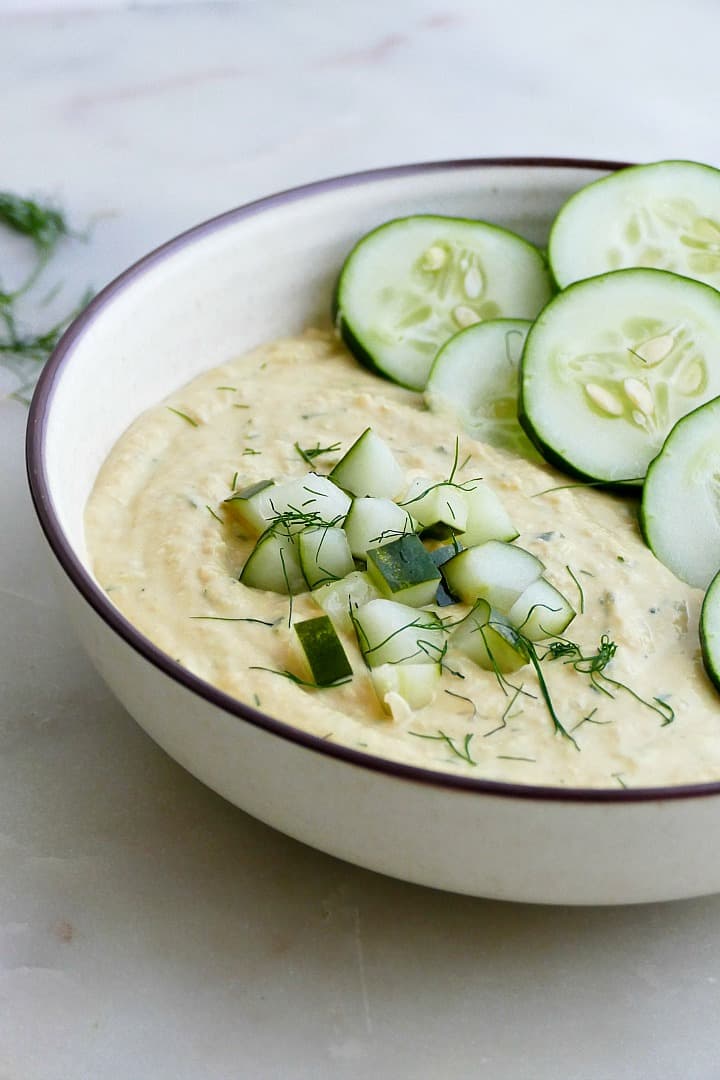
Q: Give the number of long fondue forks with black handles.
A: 0